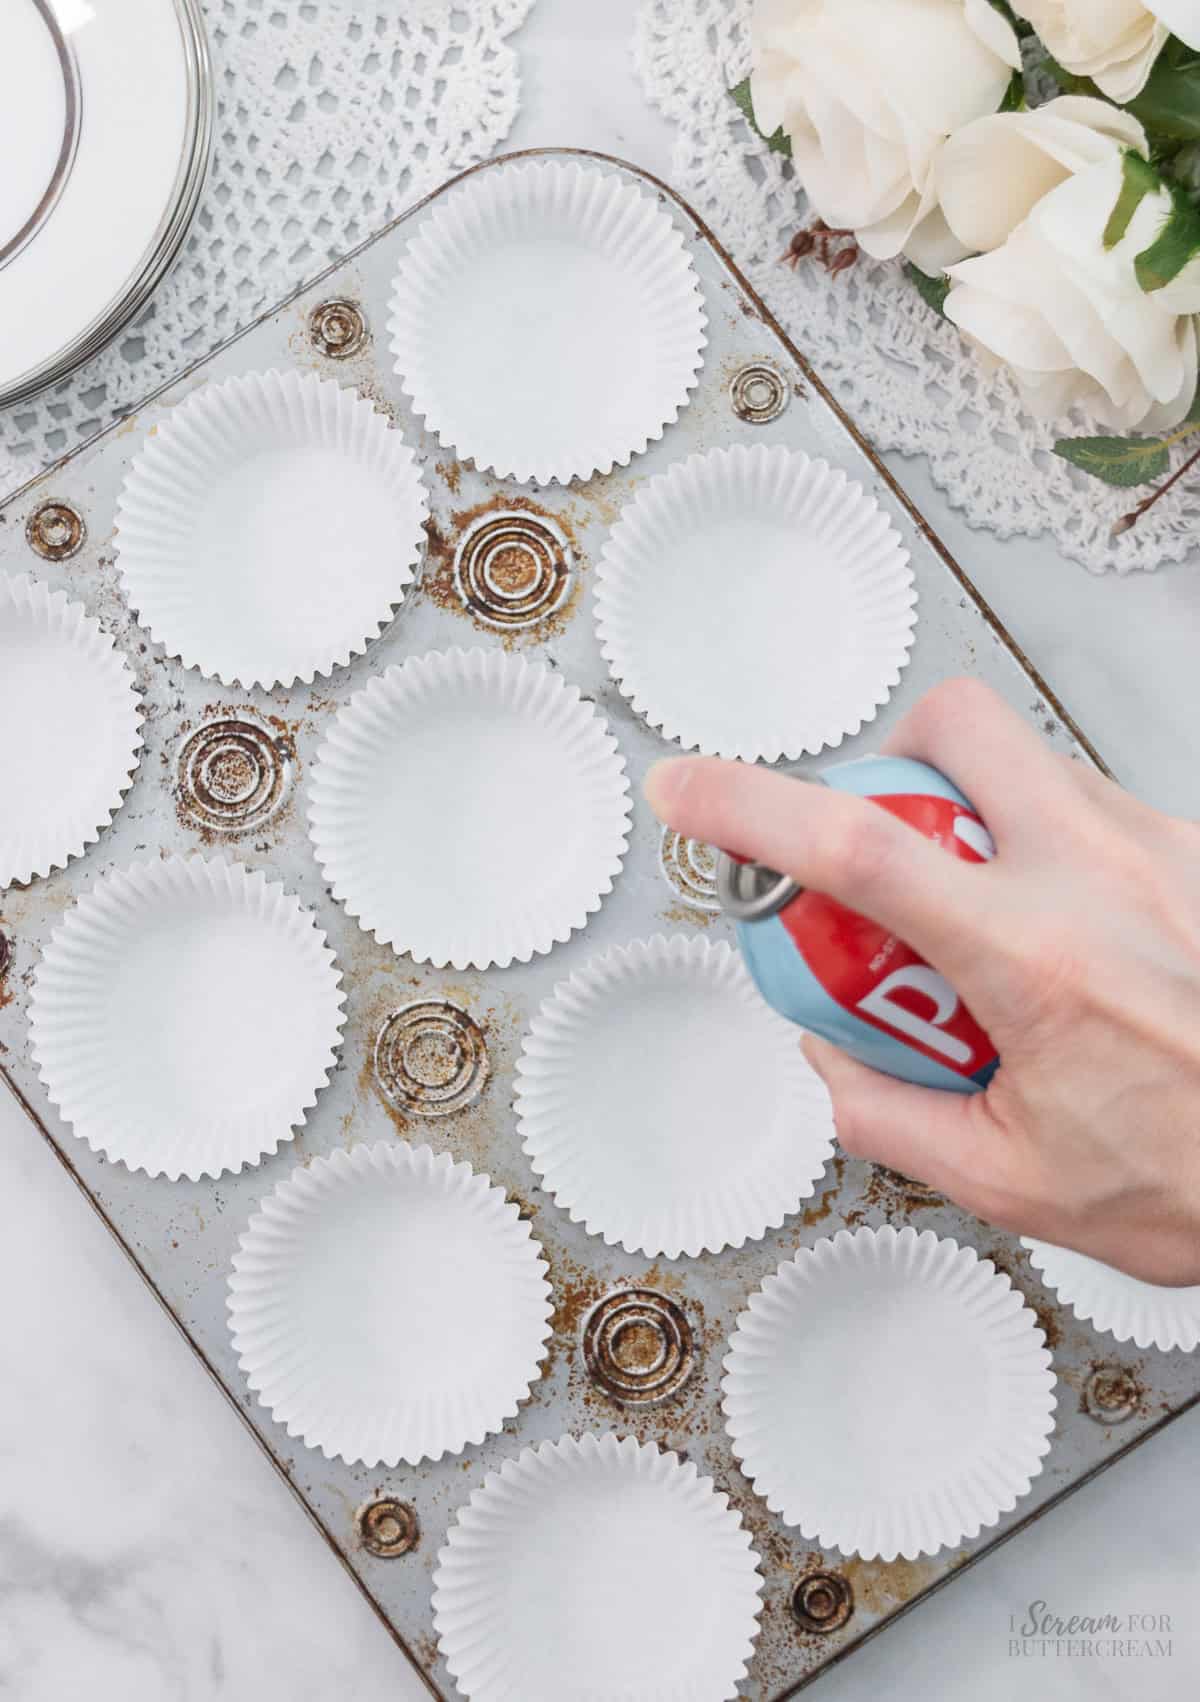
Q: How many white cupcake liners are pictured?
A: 11